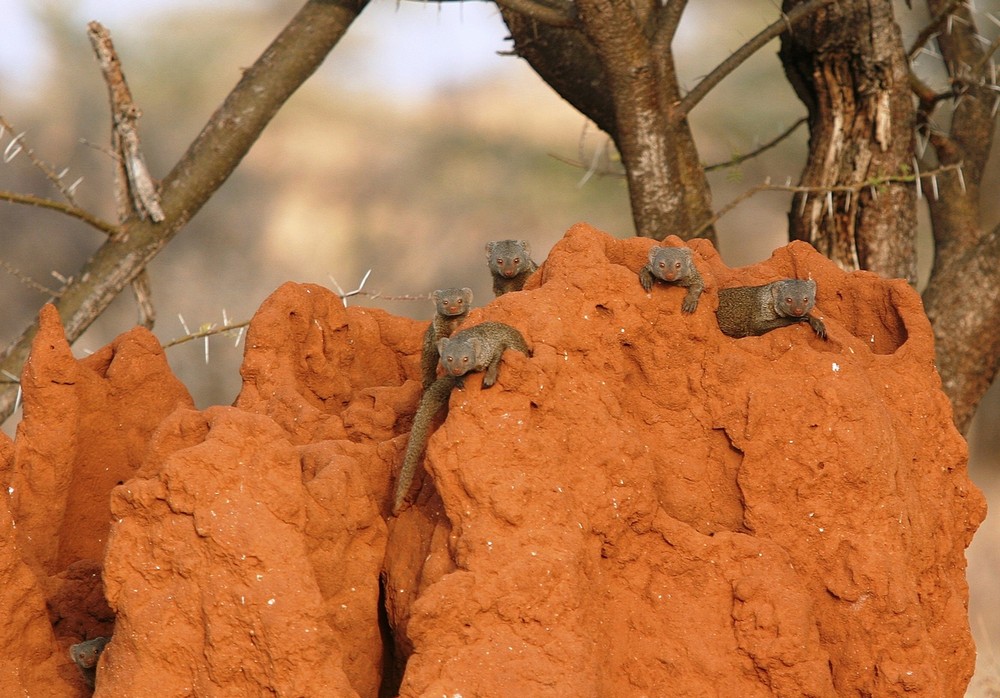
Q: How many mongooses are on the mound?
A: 6